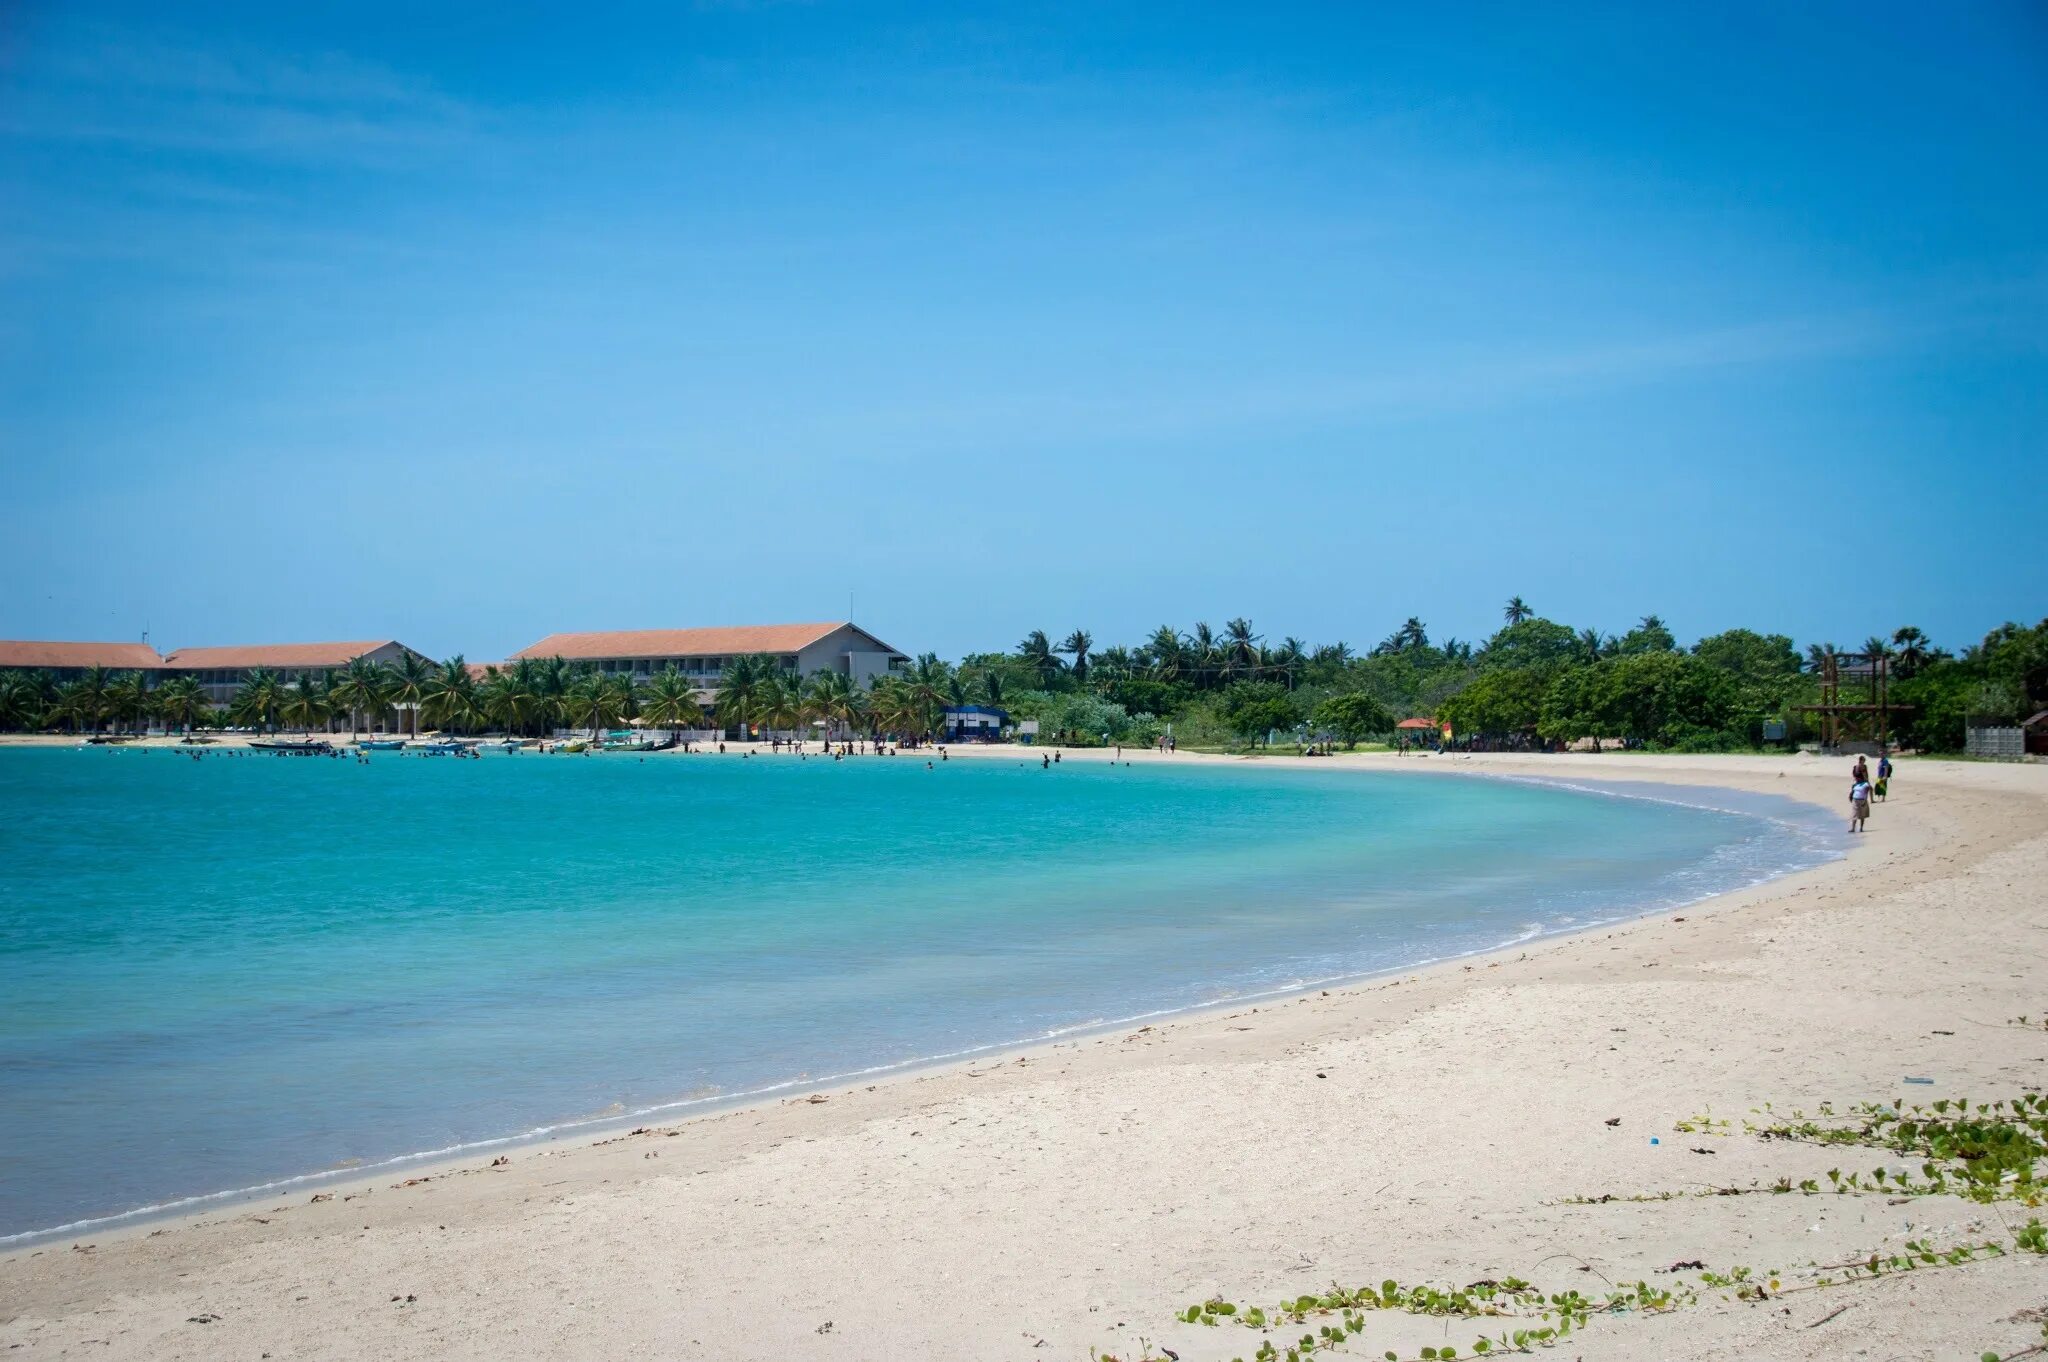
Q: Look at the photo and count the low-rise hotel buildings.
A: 3